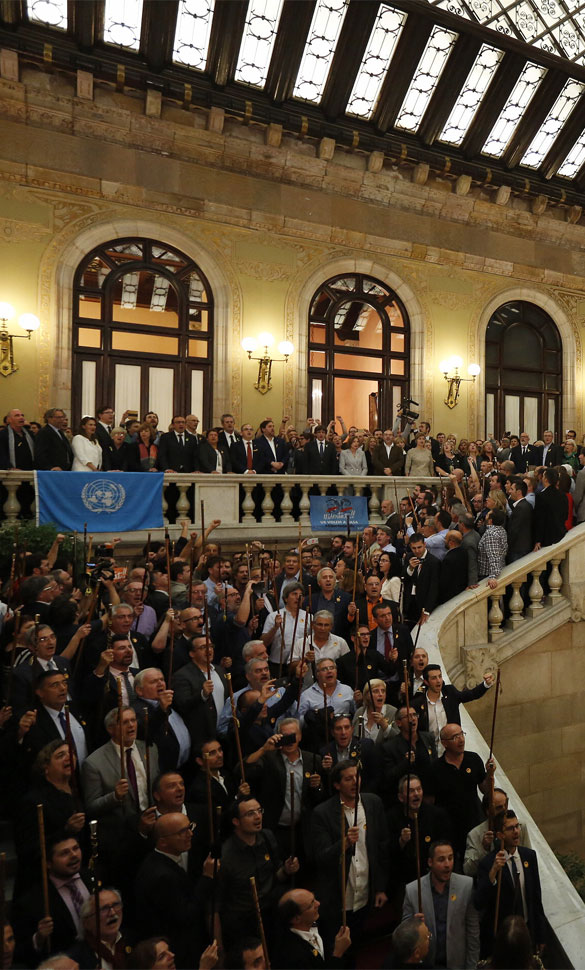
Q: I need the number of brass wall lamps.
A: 3